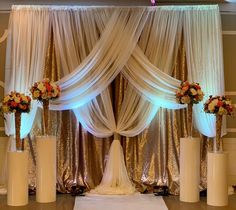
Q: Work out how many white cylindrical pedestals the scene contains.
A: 4